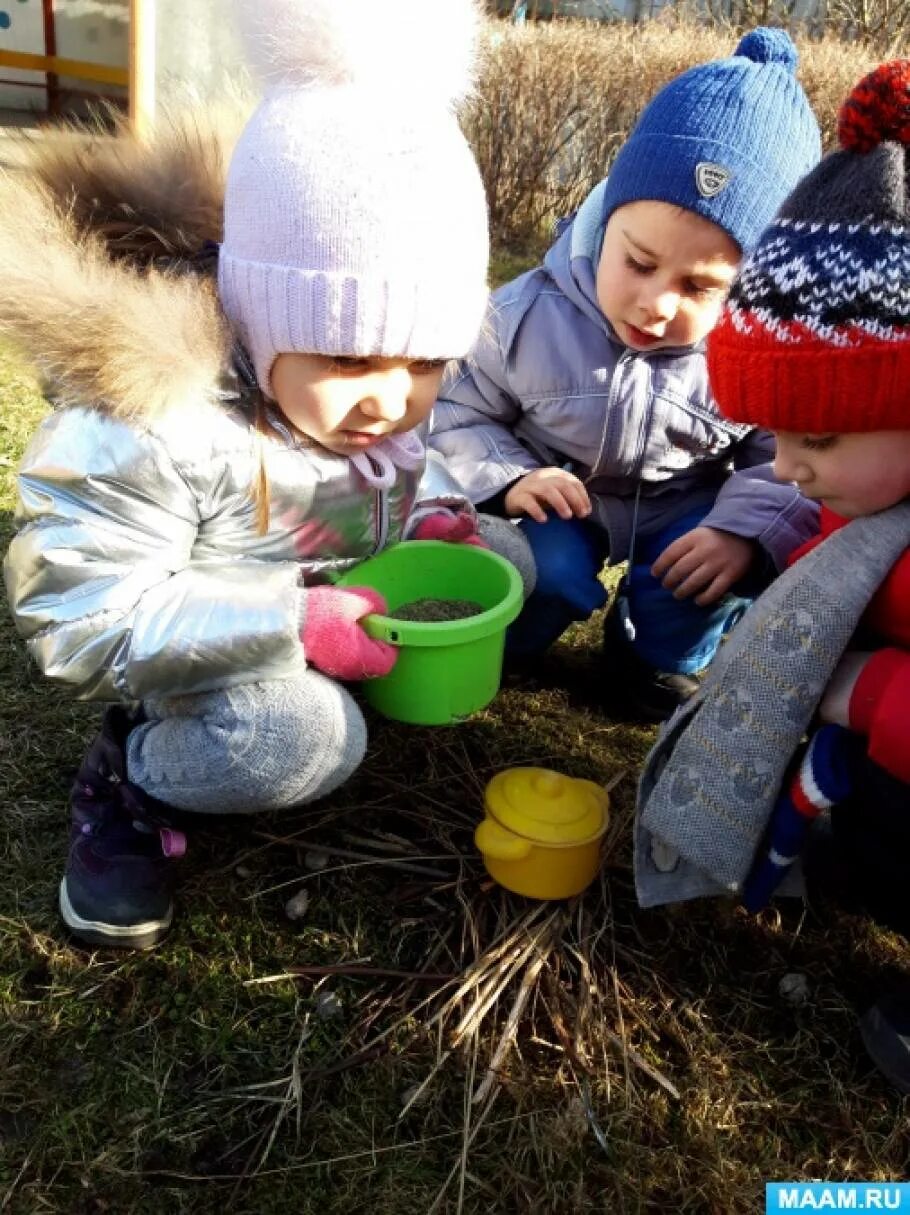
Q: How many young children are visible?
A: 3